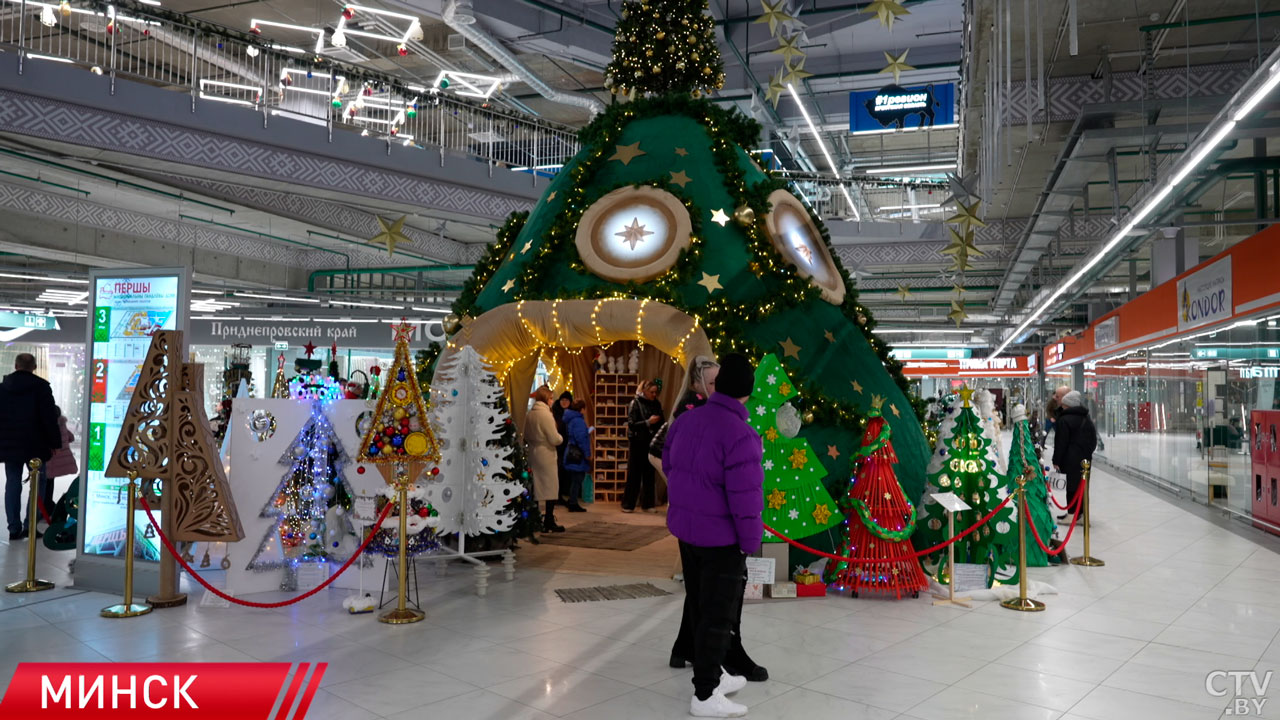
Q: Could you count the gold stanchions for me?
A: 5